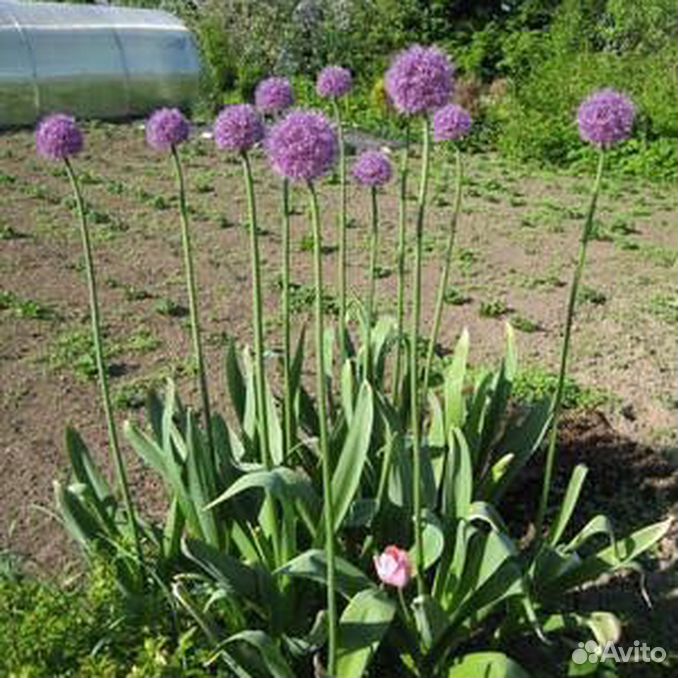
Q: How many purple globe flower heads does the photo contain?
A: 10